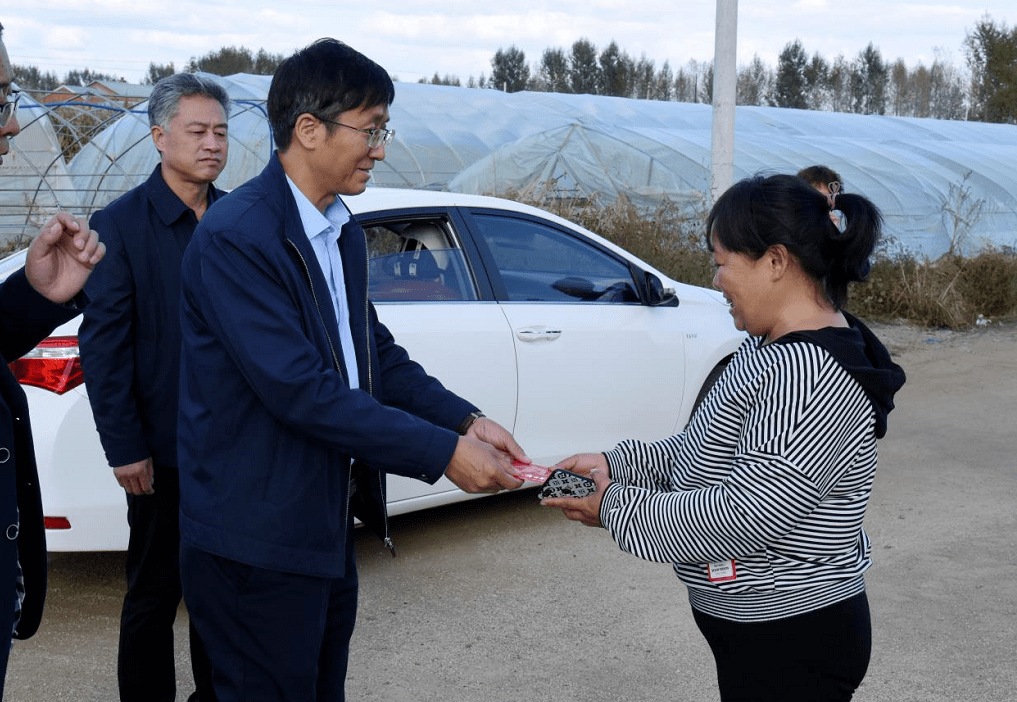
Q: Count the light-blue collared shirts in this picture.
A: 1